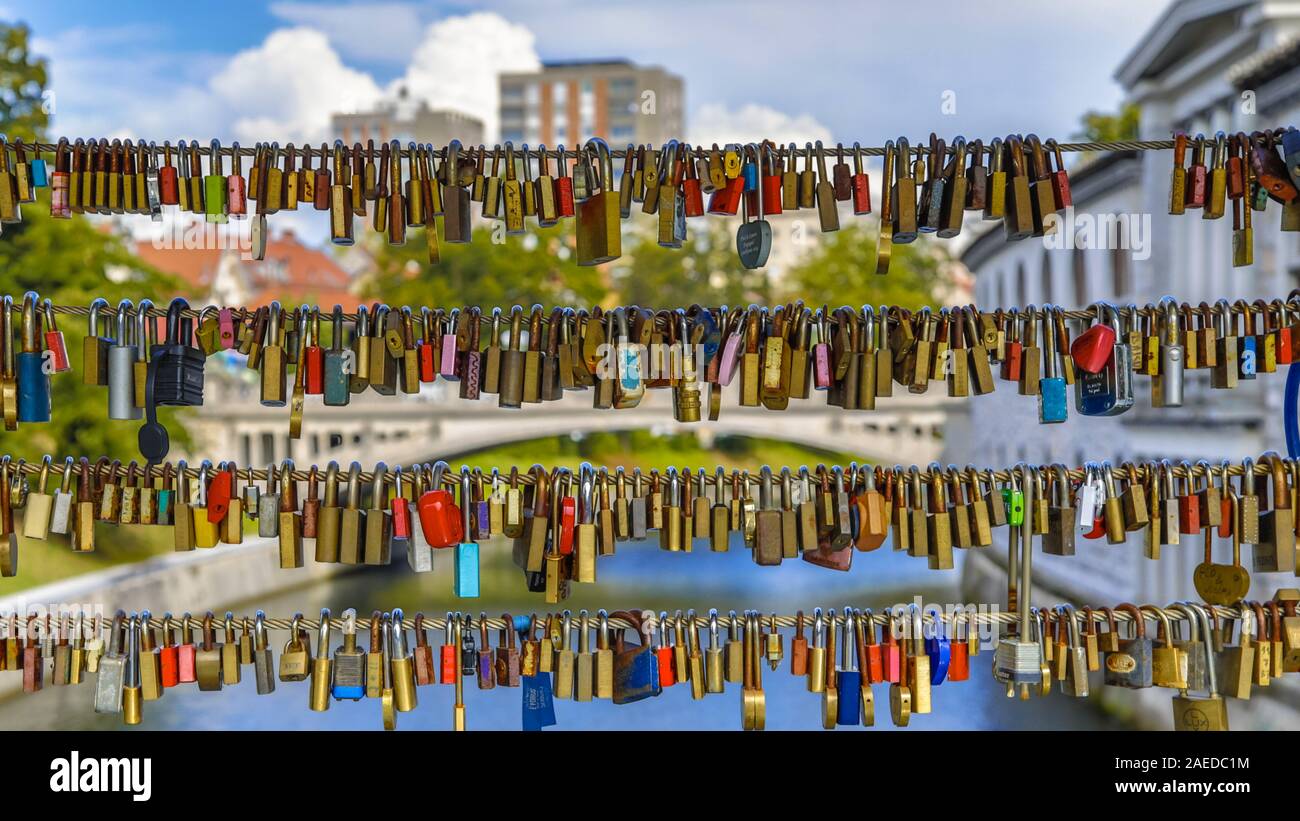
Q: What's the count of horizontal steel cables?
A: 4